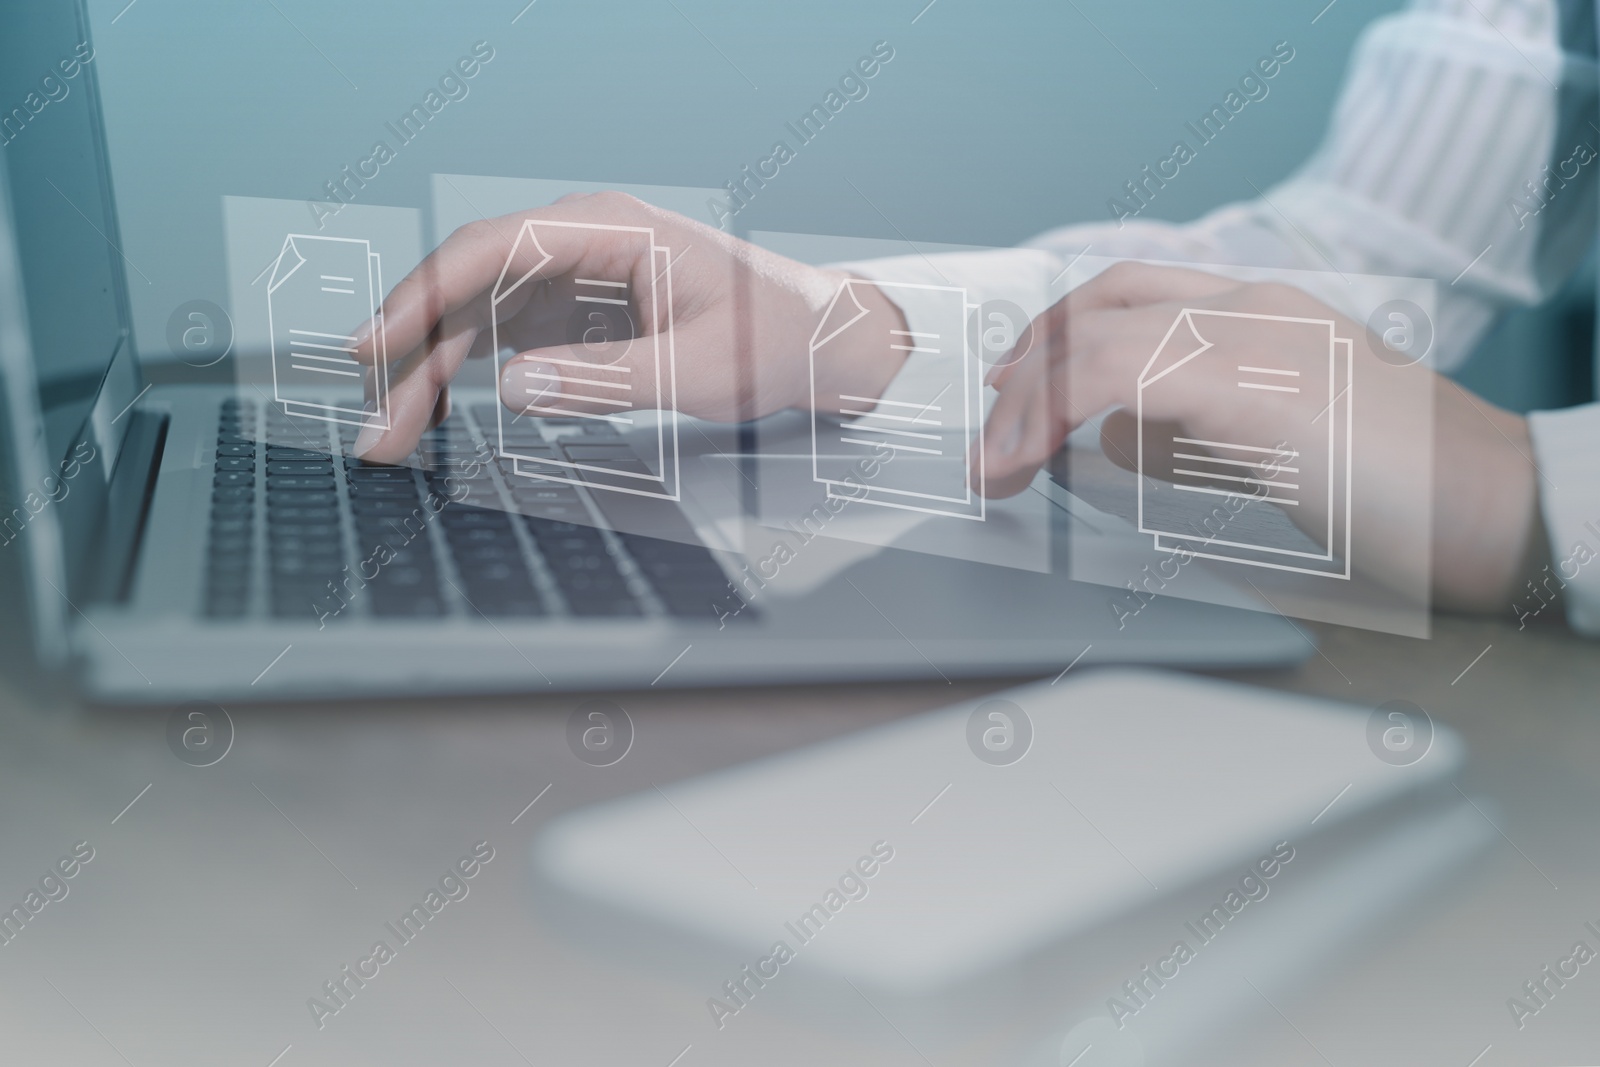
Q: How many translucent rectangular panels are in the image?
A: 4